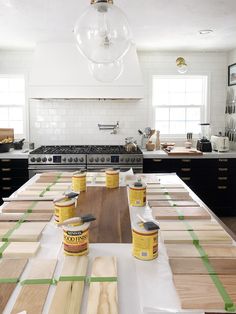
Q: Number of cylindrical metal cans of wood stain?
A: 6